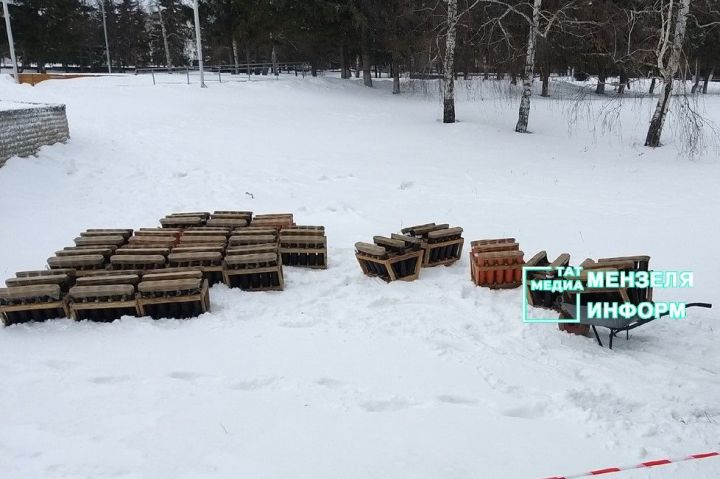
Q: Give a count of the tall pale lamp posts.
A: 3